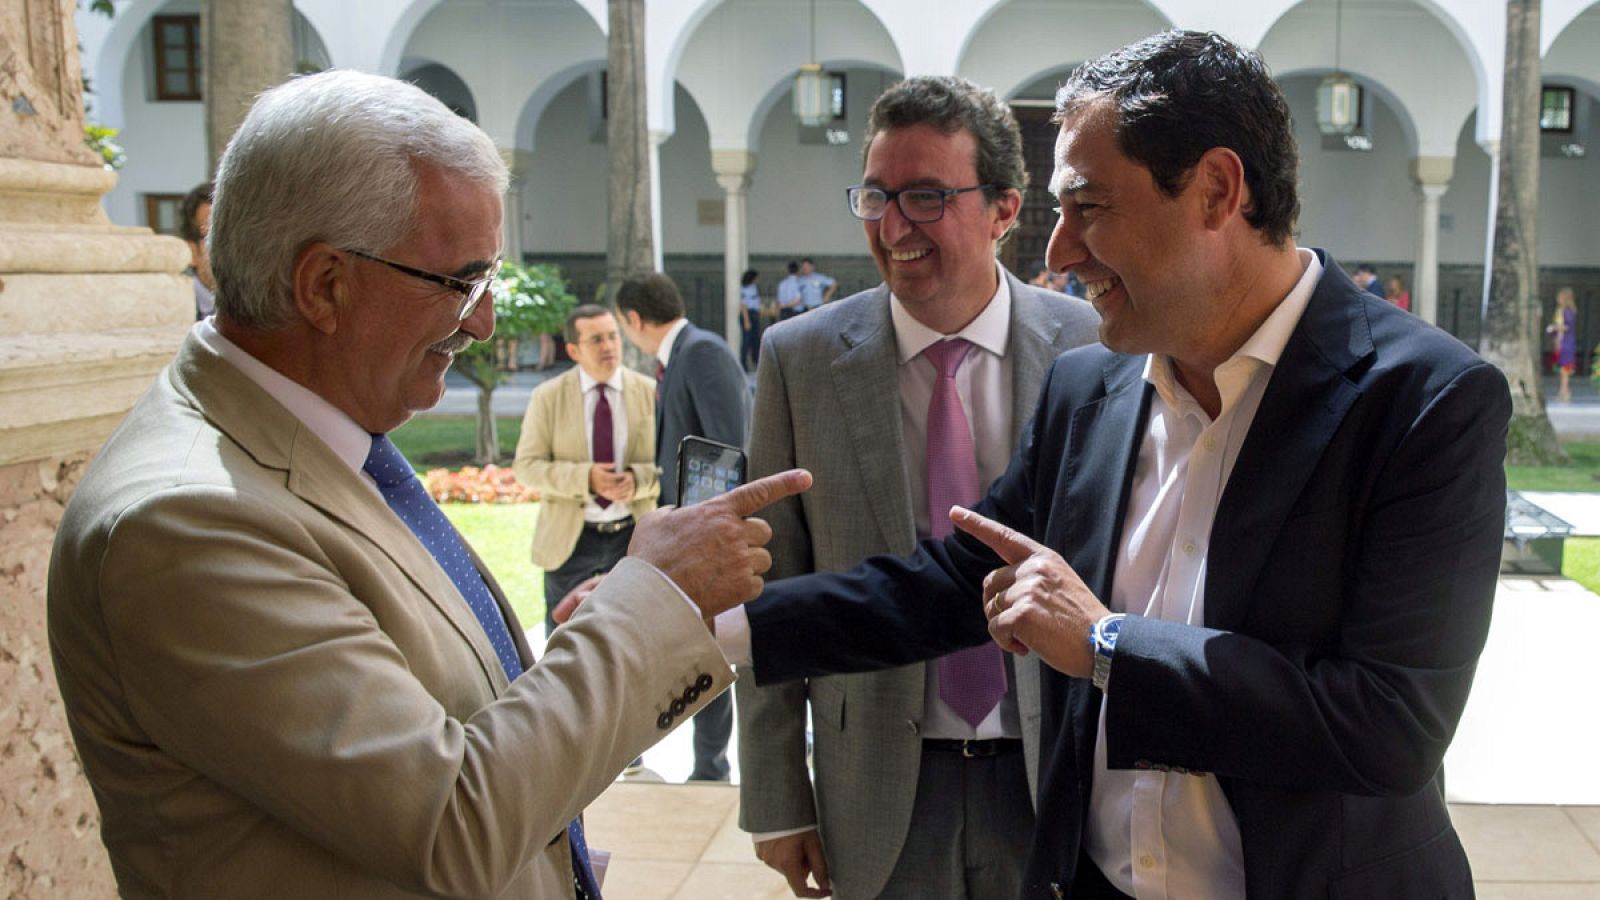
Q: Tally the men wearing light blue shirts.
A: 2